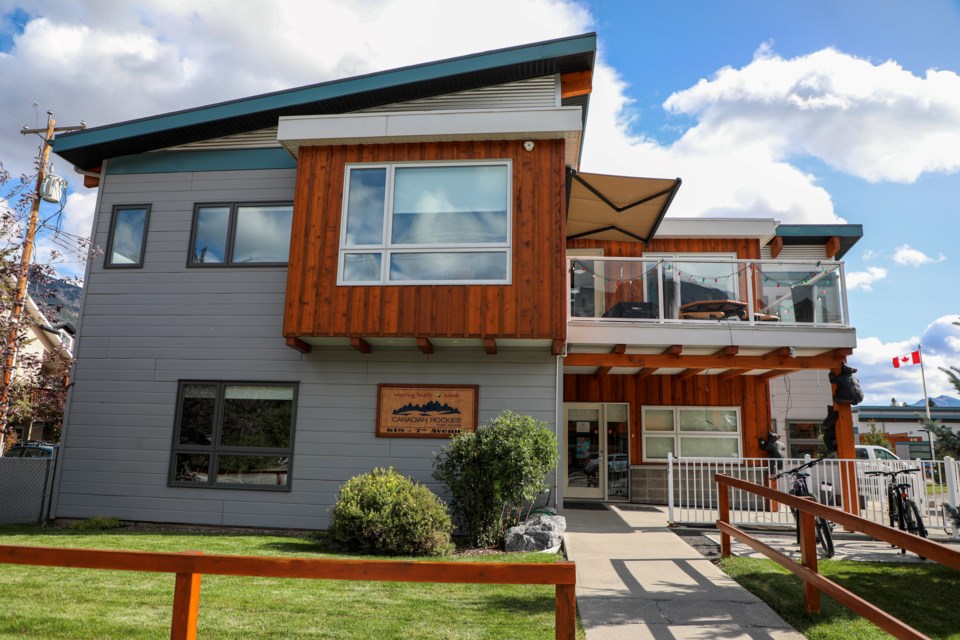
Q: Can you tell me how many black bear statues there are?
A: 3